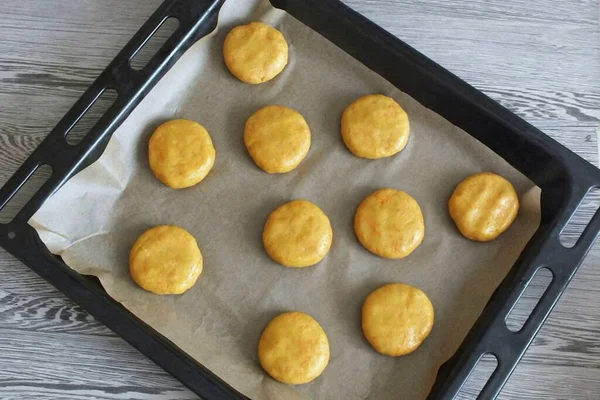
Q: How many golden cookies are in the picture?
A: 10